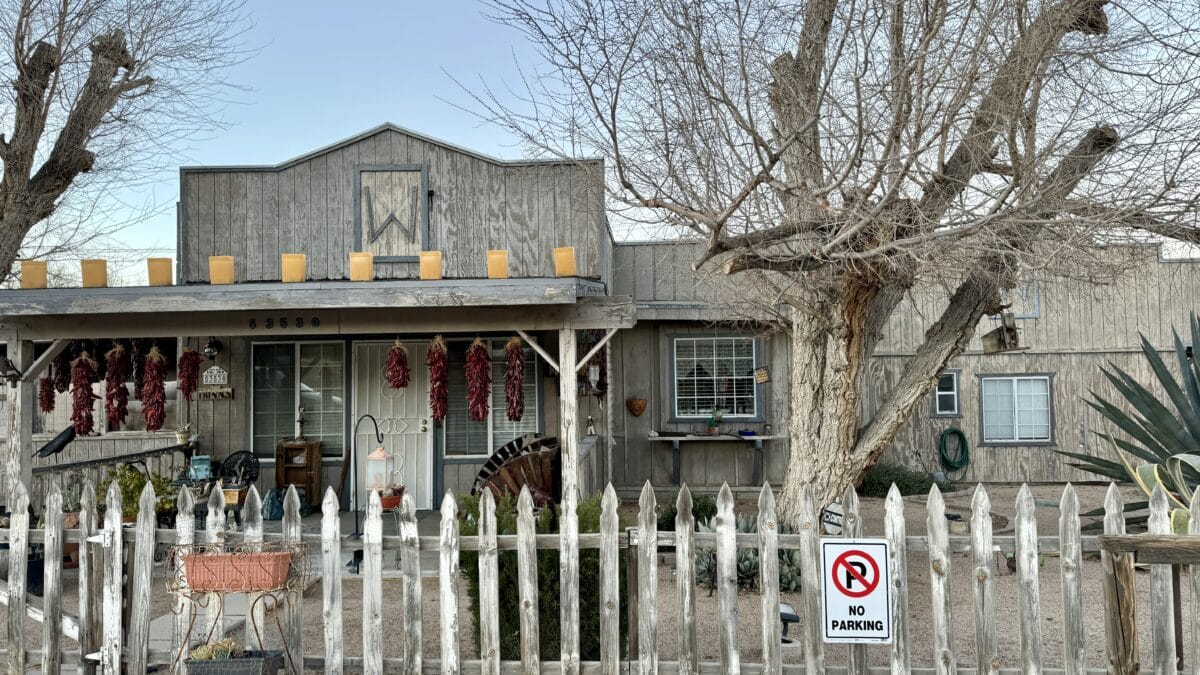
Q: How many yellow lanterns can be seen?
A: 9